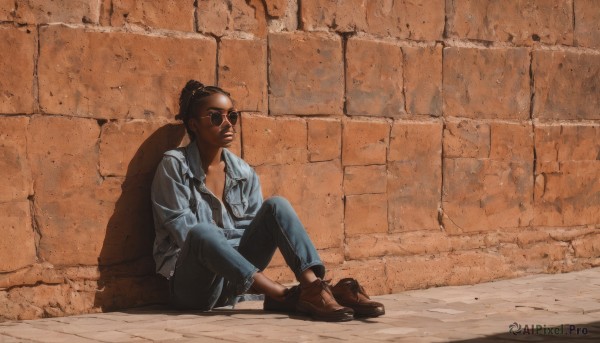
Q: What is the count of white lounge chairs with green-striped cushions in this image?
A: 0